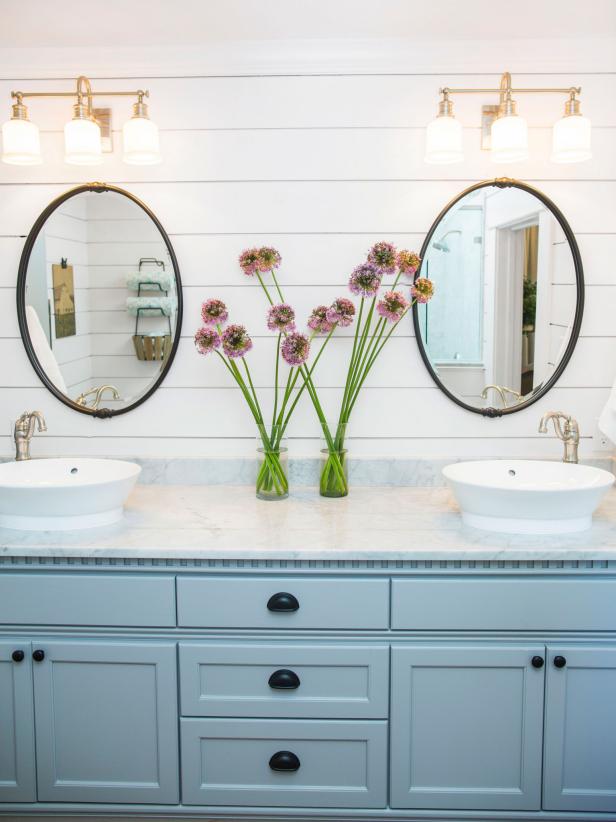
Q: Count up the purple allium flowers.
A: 14